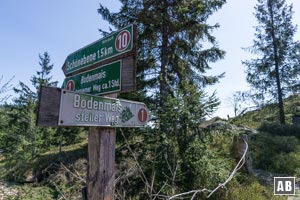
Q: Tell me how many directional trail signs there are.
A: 3